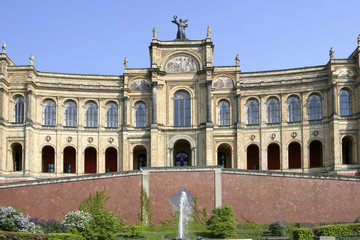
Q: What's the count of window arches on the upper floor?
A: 13